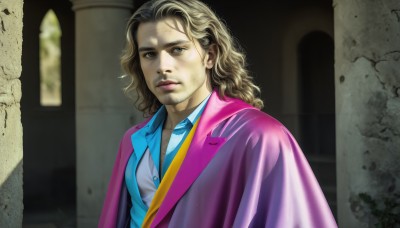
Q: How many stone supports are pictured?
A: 3